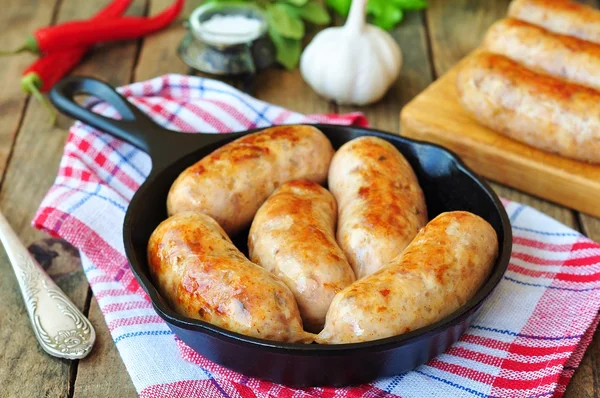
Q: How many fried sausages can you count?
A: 8